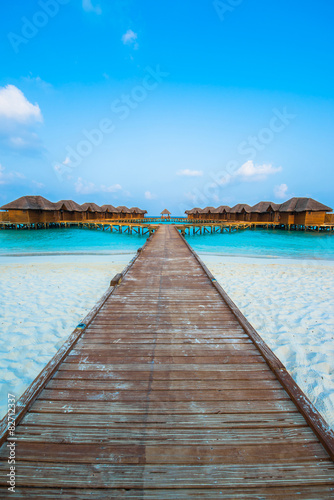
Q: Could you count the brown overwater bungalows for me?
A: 12